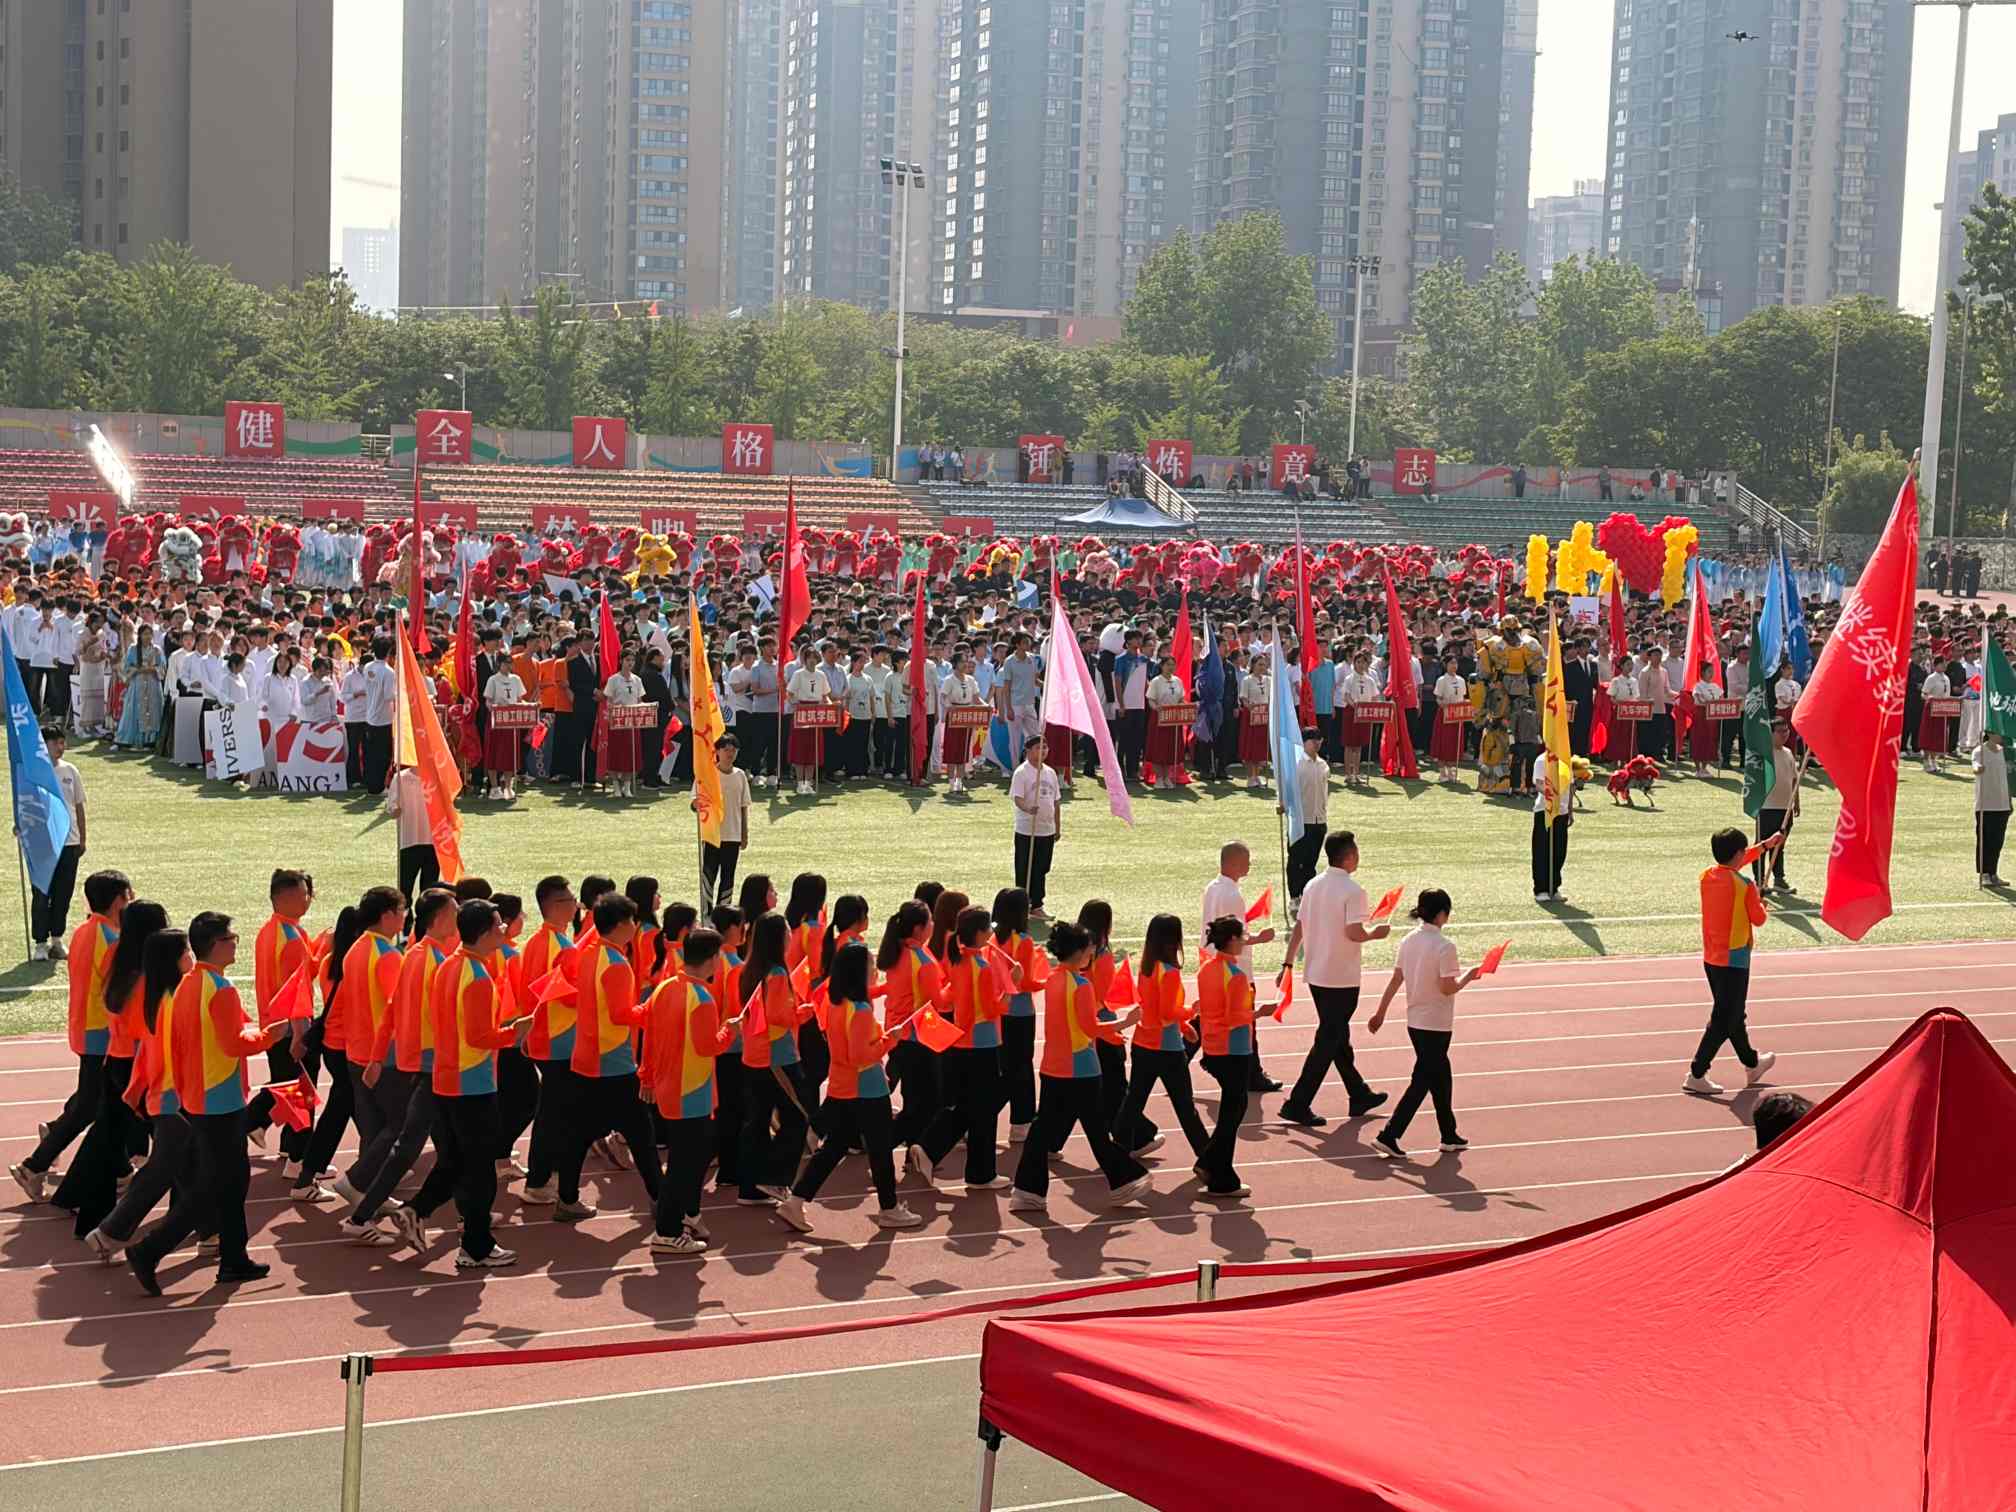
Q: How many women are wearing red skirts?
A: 13